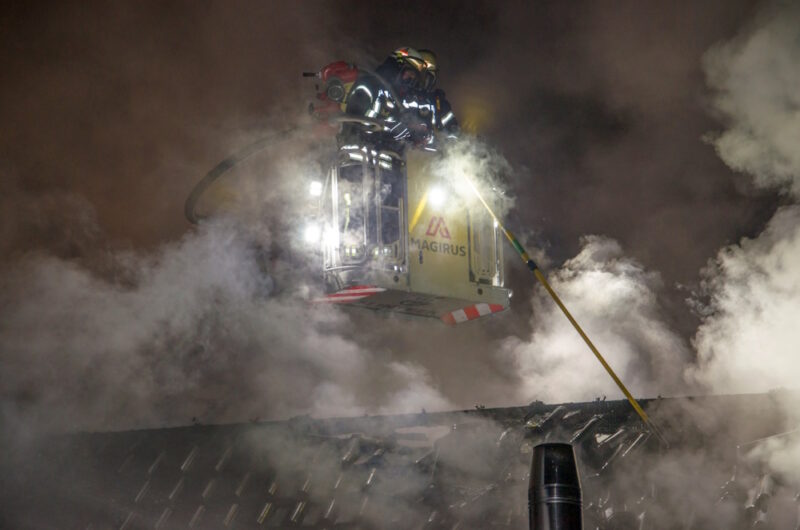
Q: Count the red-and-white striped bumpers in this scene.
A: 2